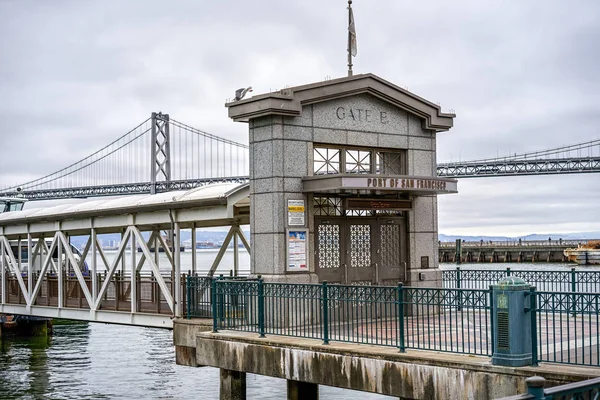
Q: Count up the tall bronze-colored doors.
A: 3